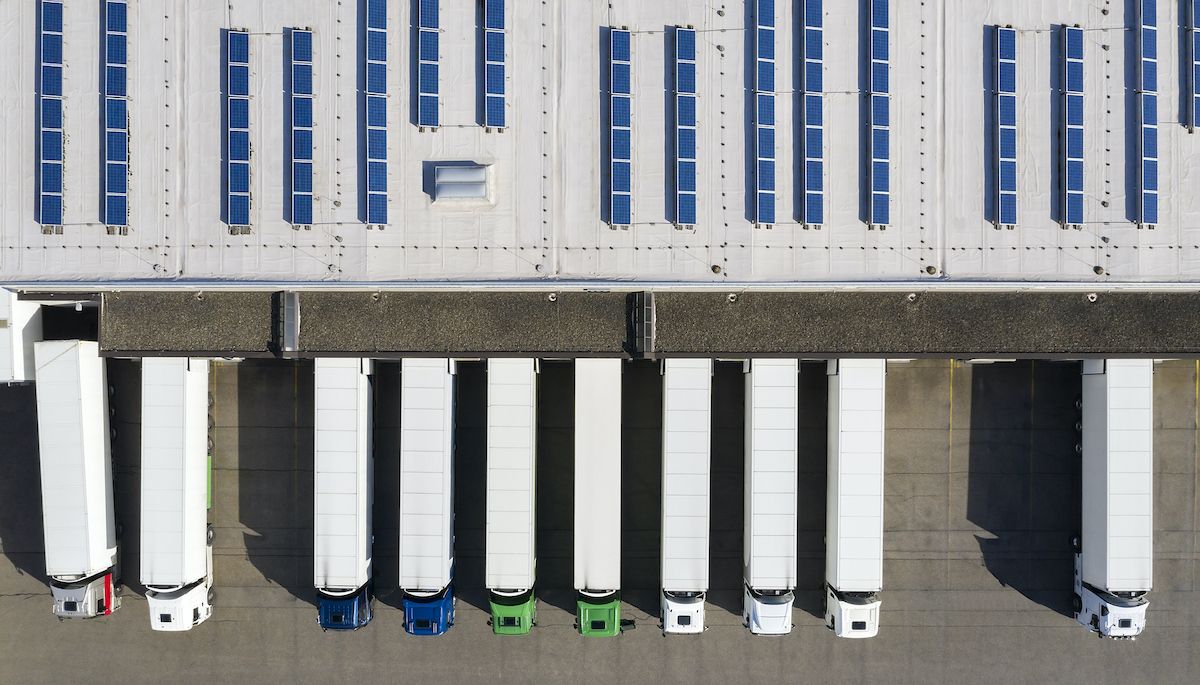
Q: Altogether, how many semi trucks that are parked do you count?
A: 10